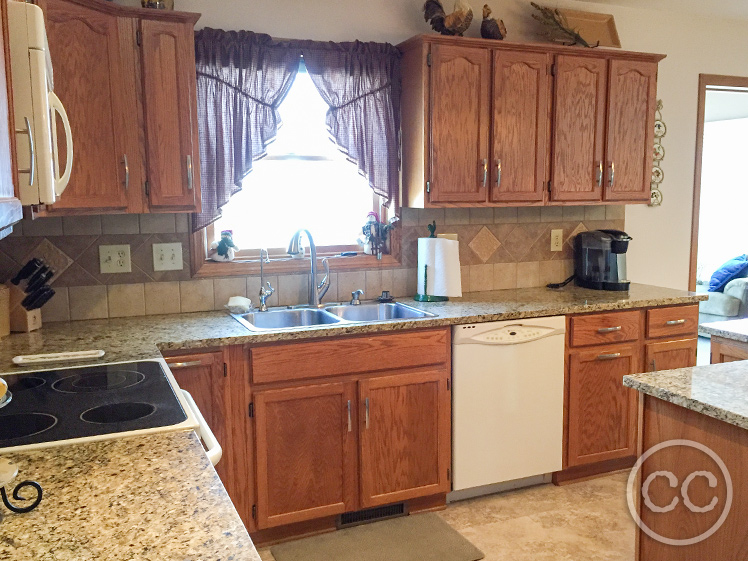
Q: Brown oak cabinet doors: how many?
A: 11